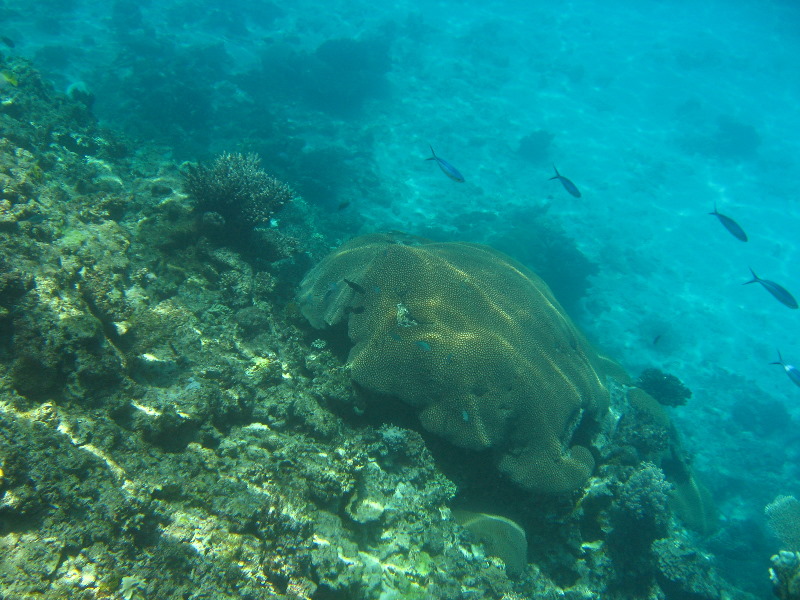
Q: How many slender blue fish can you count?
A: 5